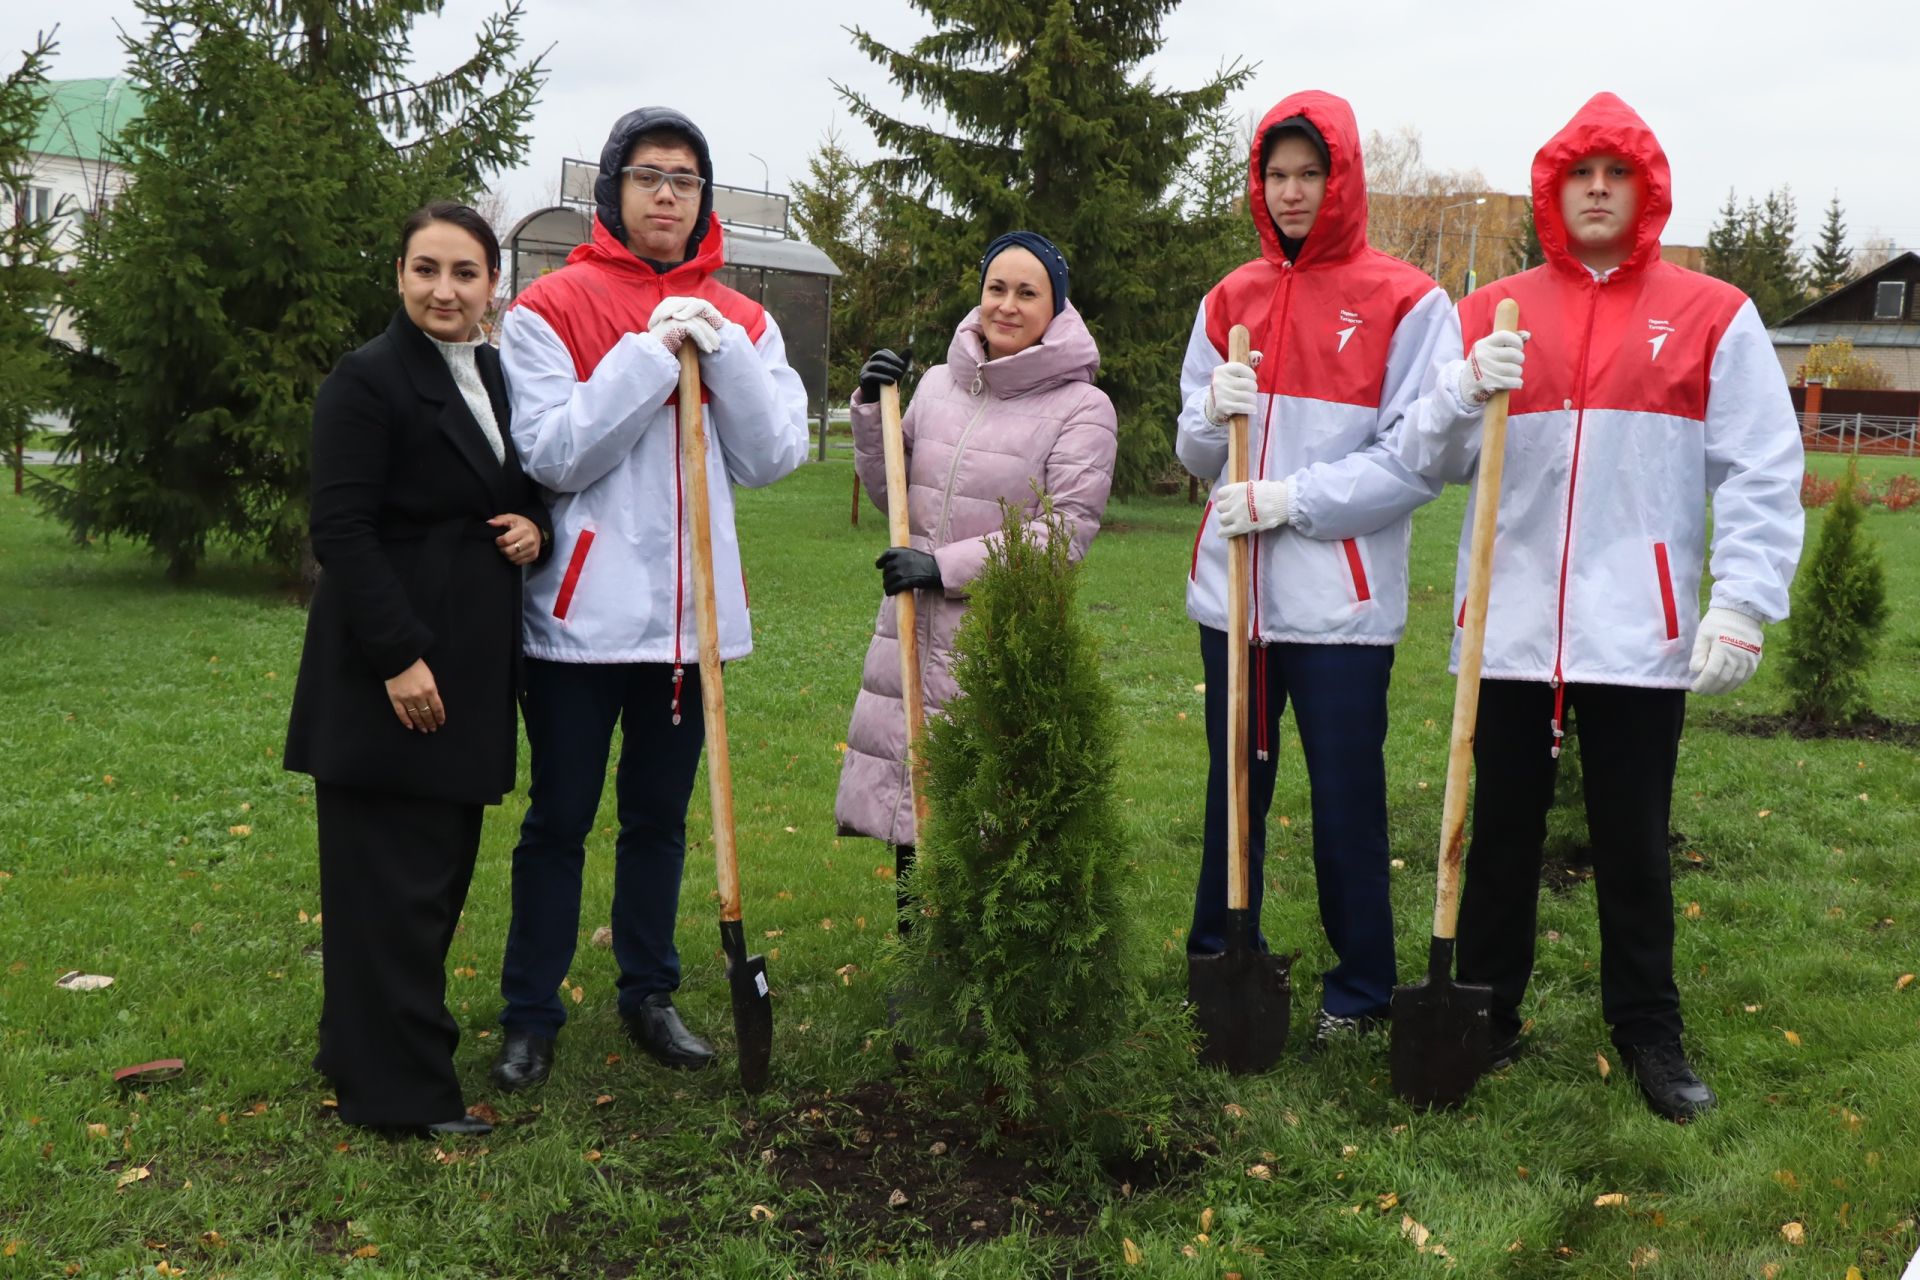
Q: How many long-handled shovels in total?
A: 4